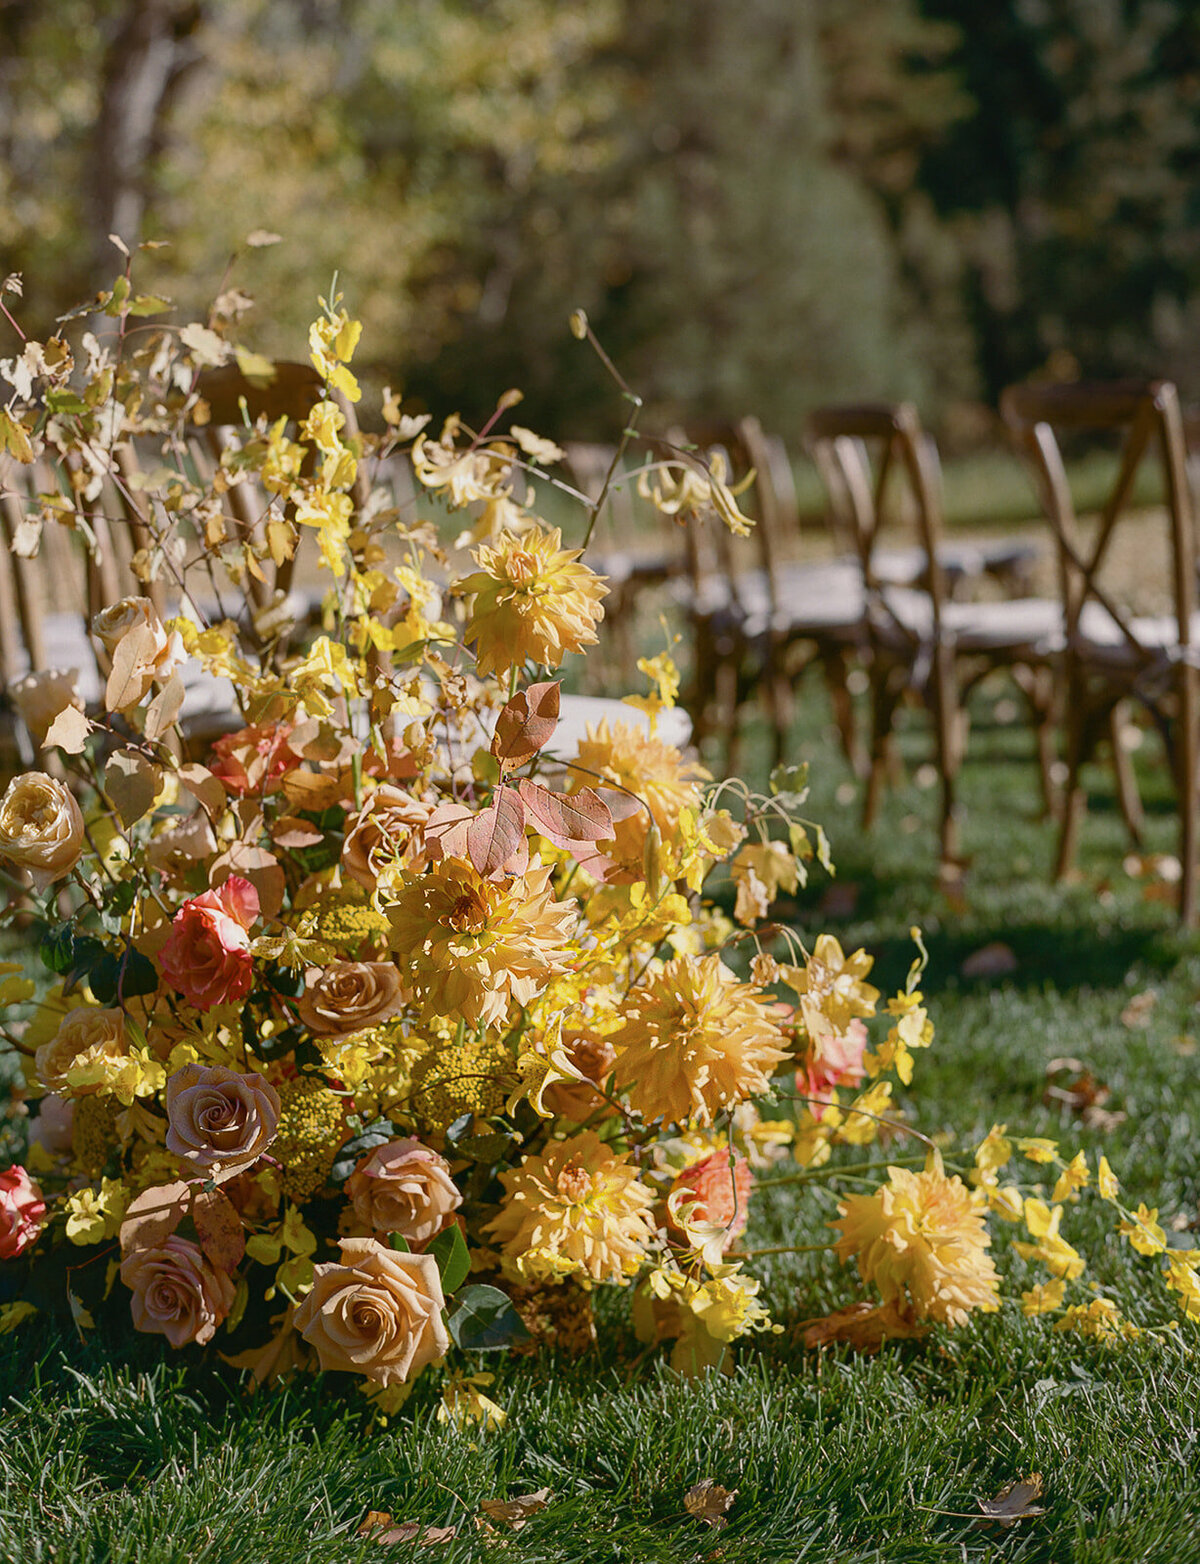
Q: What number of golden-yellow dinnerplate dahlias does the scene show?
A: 6